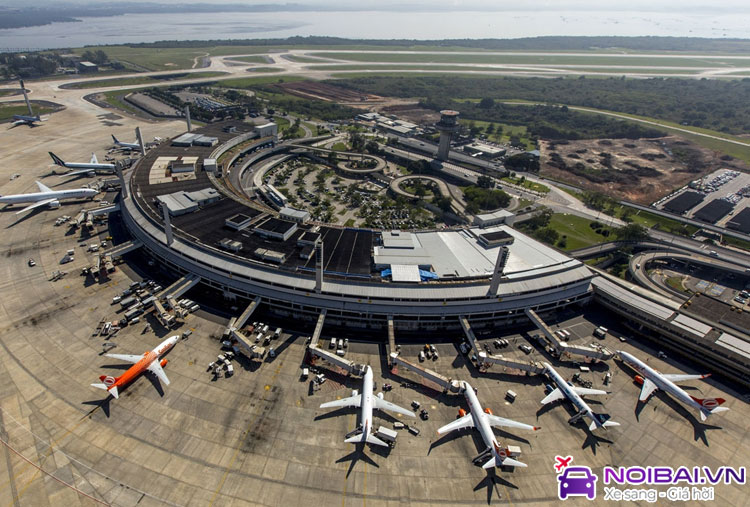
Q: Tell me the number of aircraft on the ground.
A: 9